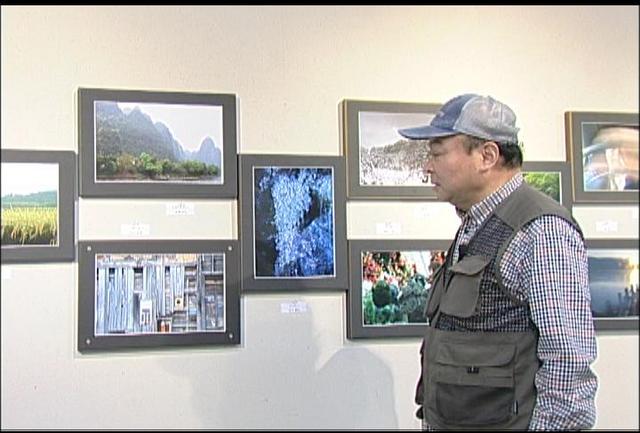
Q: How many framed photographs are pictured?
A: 9